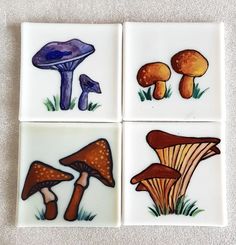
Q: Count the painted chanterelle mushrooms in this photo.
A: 2